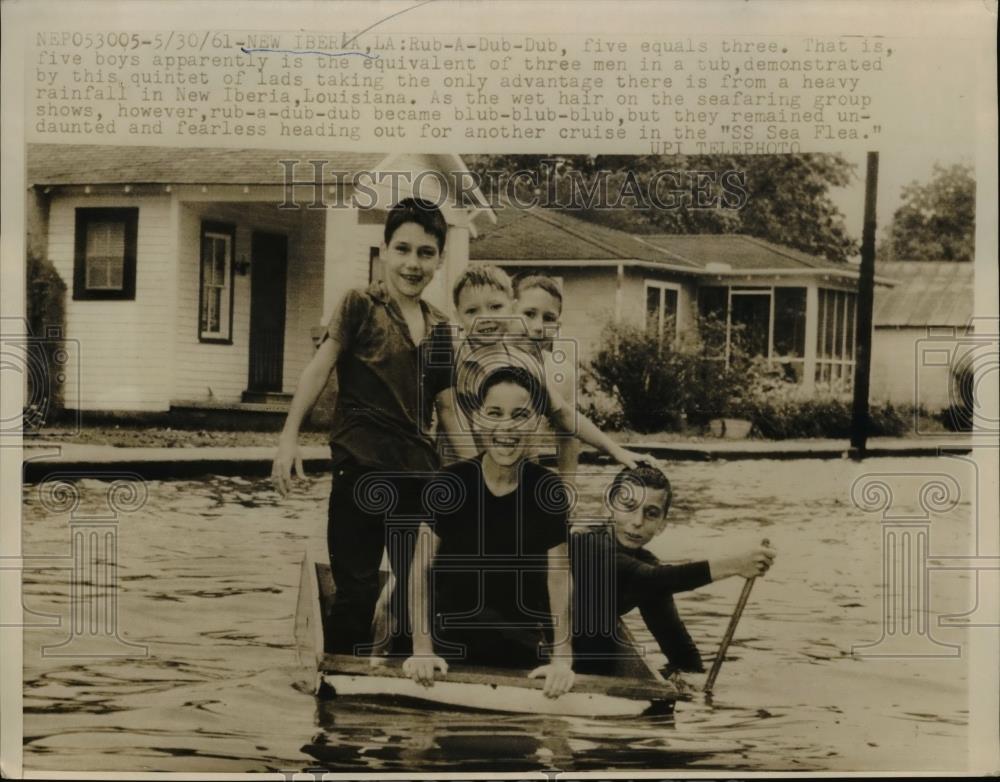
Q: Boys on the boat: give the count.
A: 5